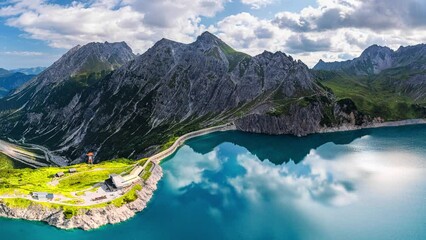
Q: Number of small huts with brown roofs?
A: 2